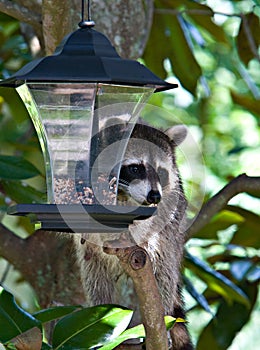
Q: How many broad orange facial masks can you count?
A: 0